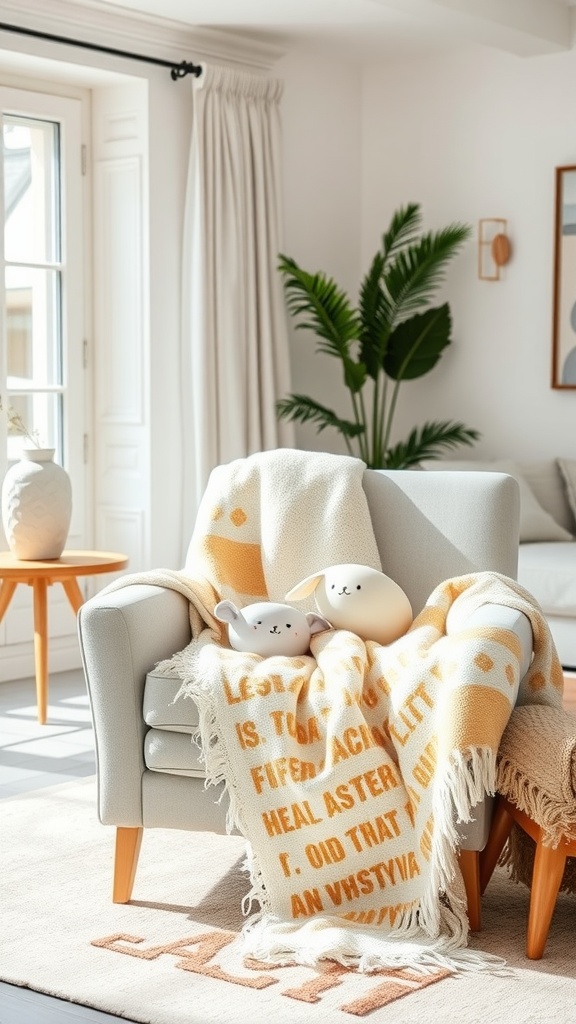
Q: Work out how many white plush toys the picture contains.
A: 2